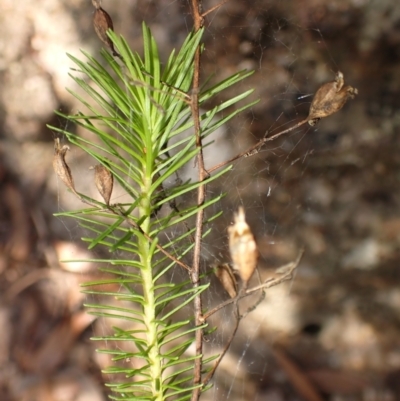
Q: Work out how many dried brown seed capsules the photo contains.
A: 6